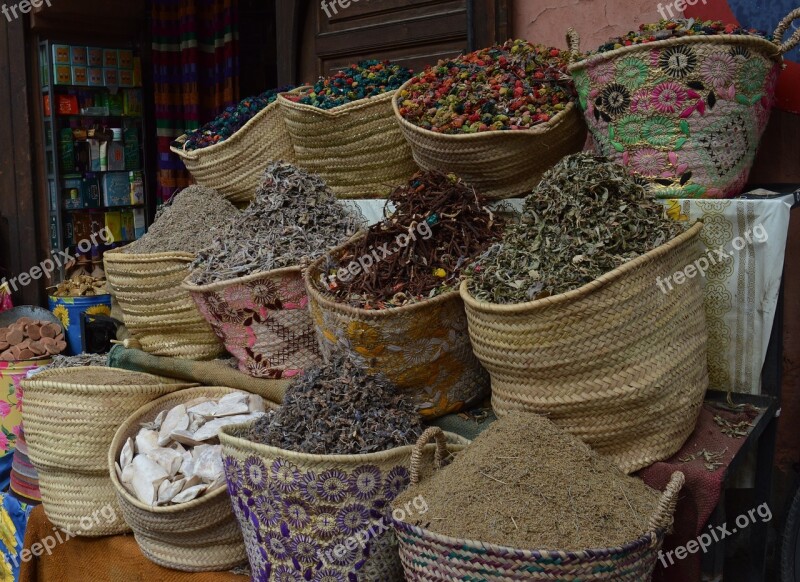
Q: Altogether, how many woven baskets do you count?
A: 12